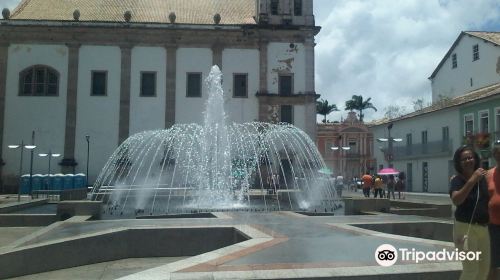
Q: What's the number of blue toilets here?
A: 6